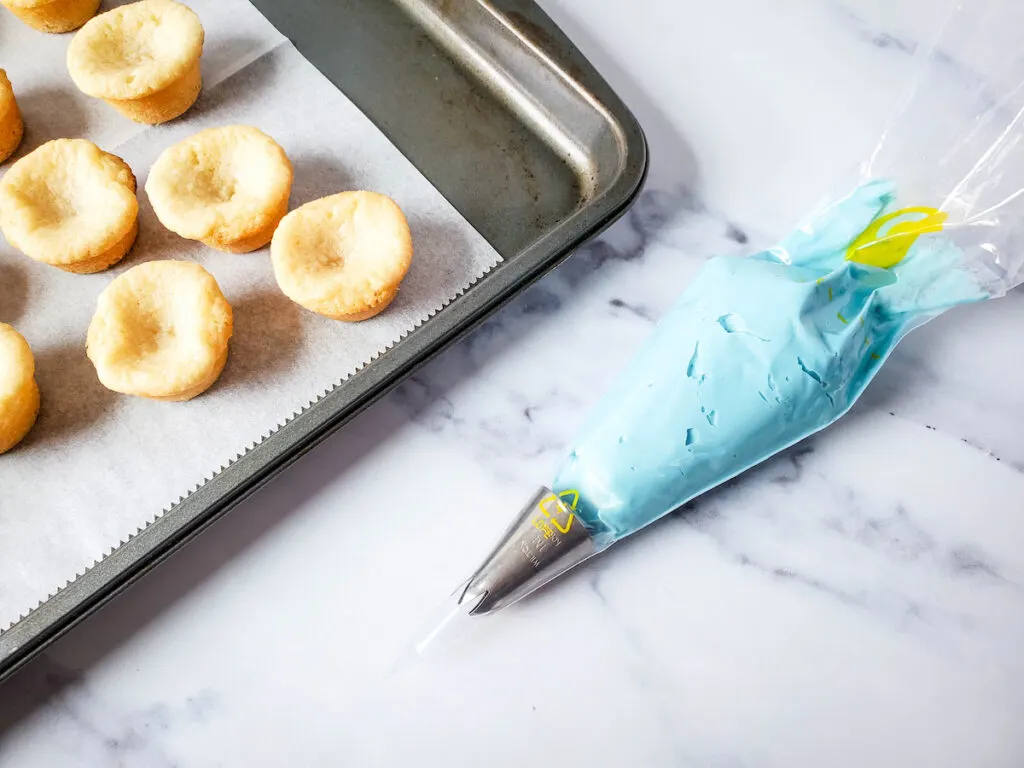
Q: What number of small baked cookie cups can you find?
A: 8